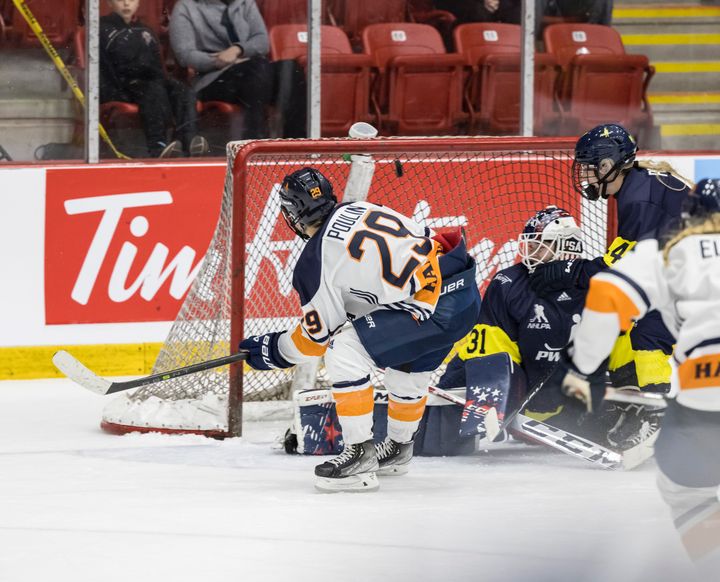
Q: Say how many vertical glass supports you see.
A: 3